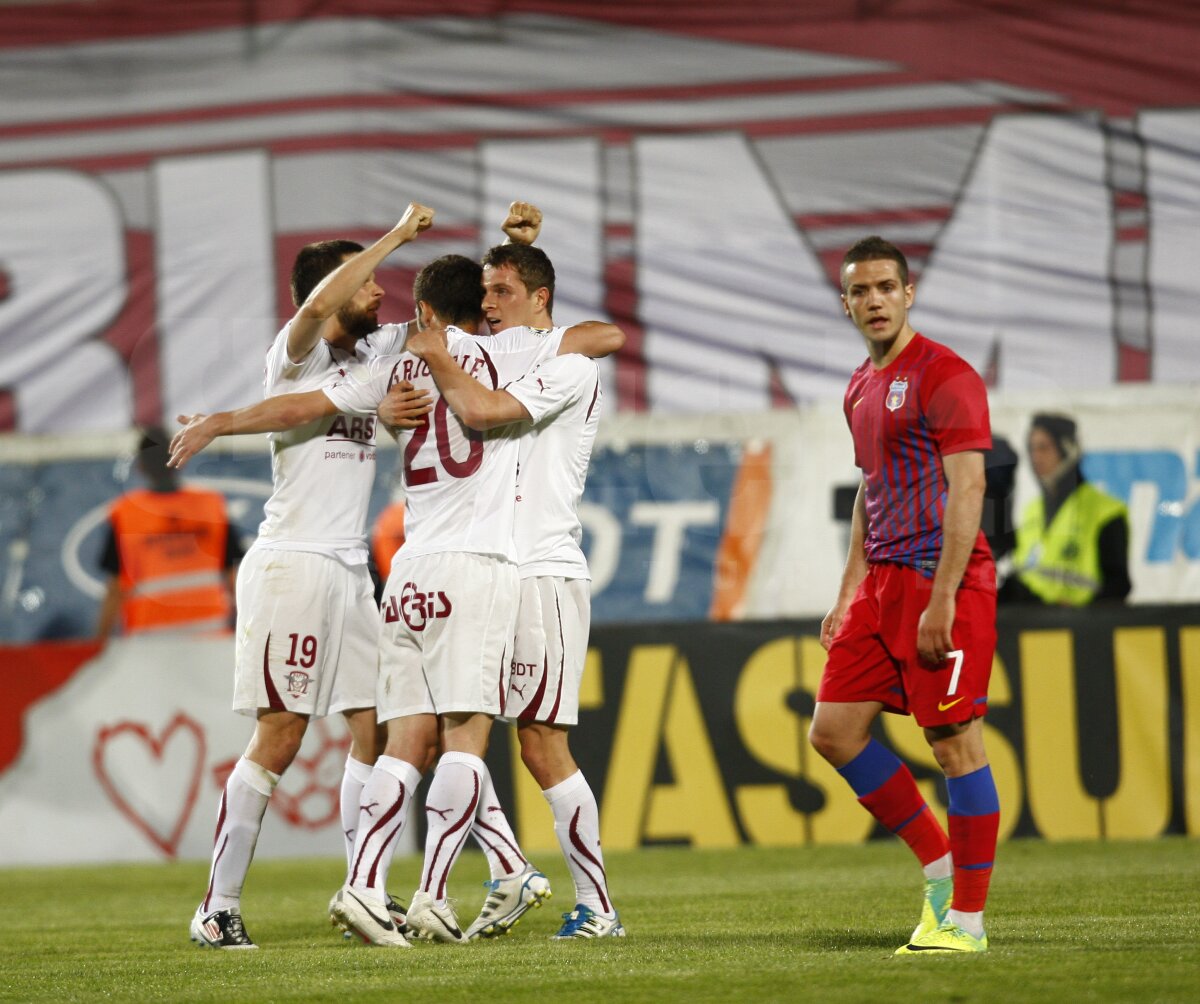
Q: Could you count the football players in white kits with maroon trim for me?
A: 3